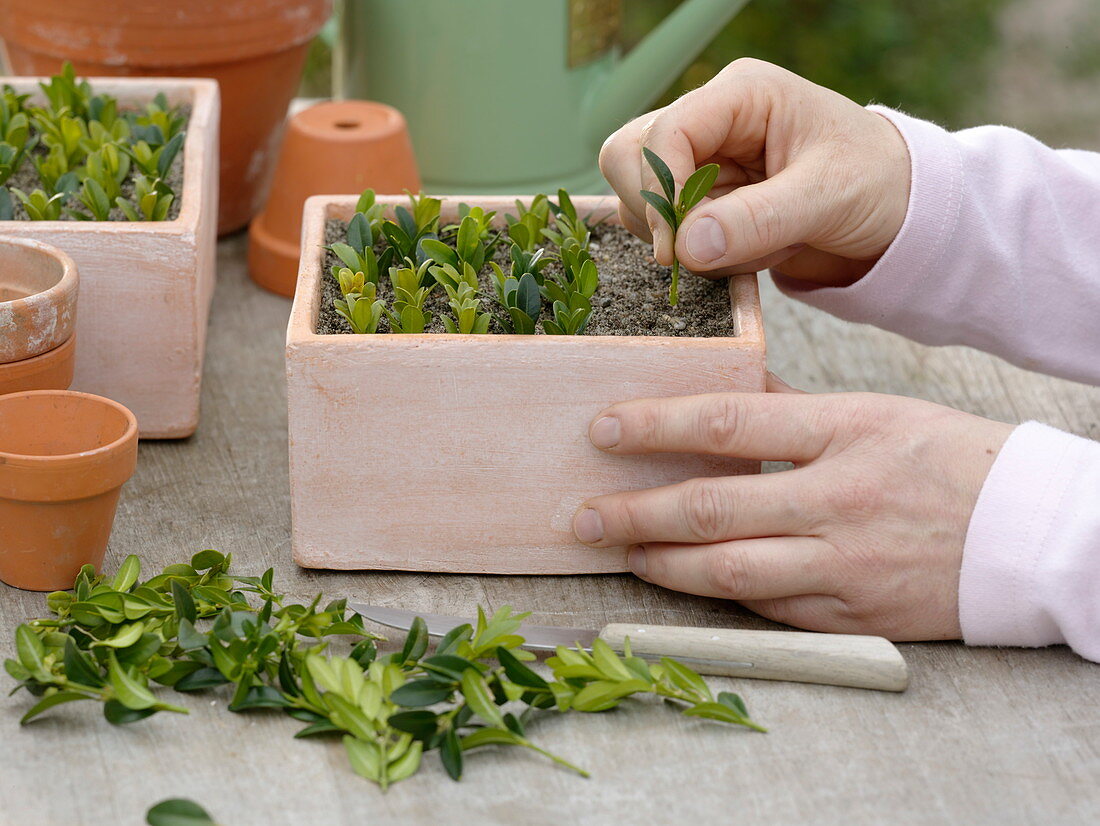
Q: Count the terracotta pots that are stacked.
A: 2